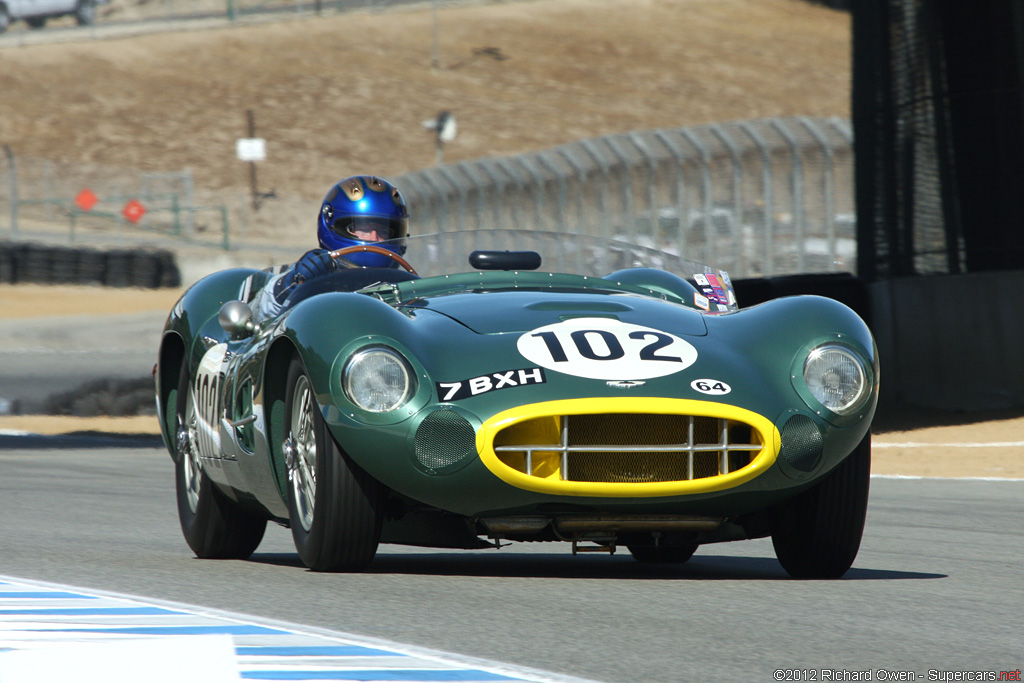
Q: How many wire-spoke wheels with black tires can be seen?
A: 2